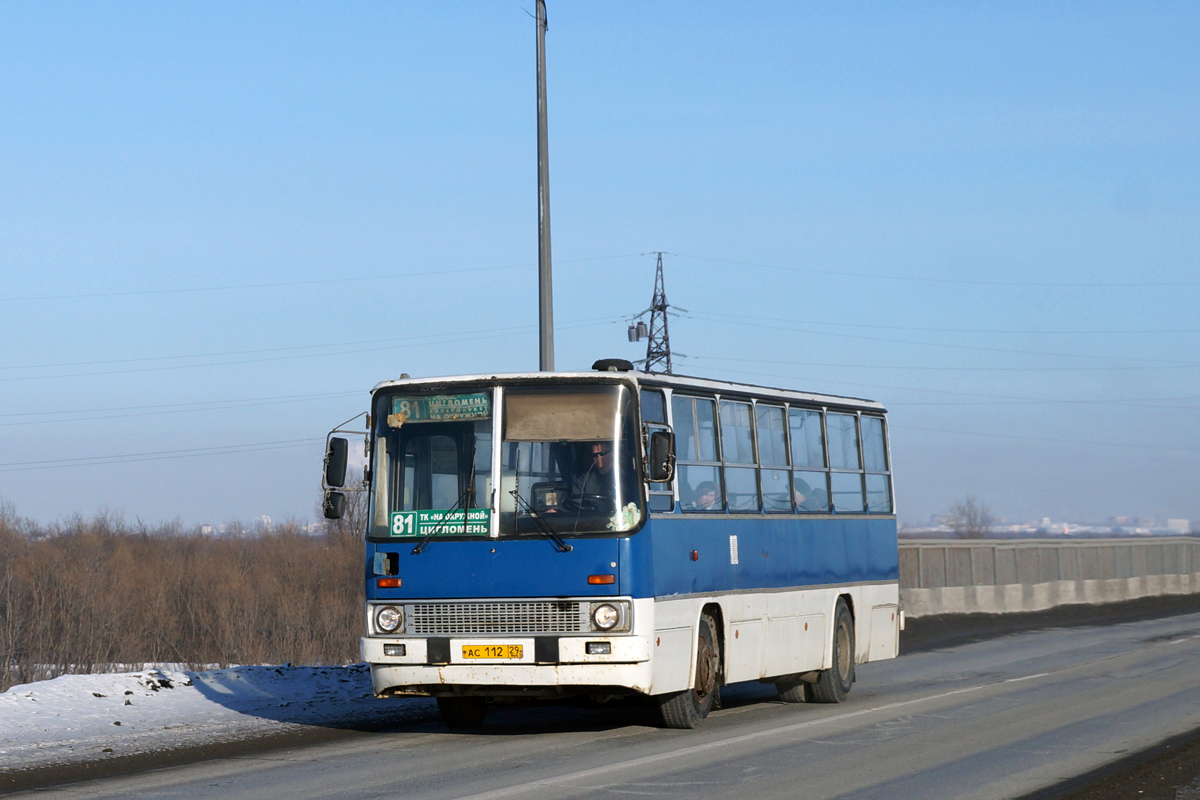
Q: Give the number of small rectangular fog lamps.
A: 2